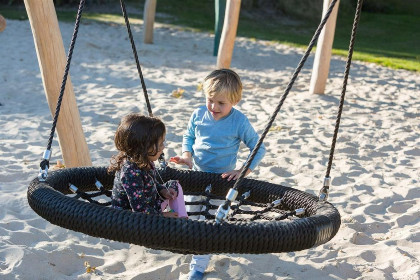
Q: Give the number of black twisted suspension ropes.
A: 4